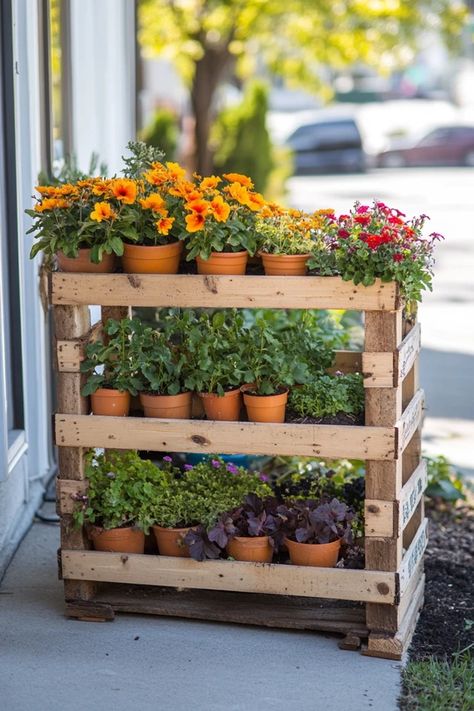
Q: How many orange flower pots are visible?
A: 12